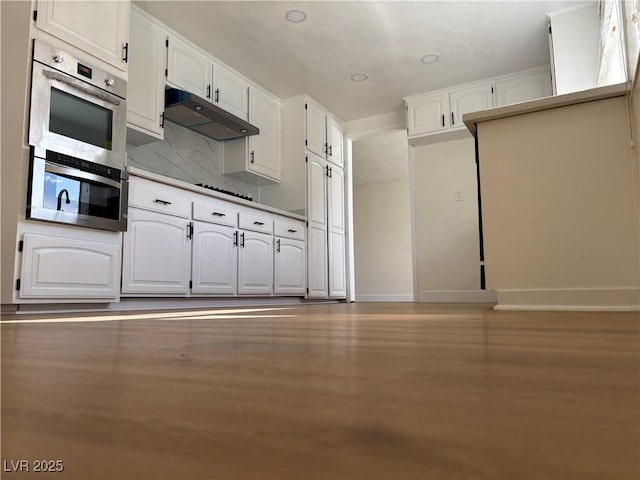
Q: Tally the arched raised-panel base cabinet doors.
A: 5